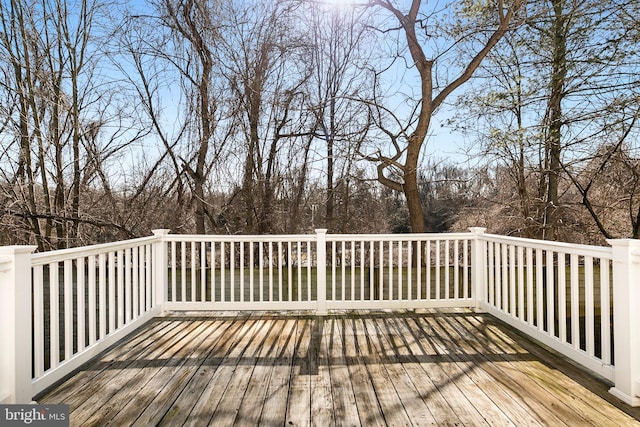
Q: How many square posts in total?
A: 5